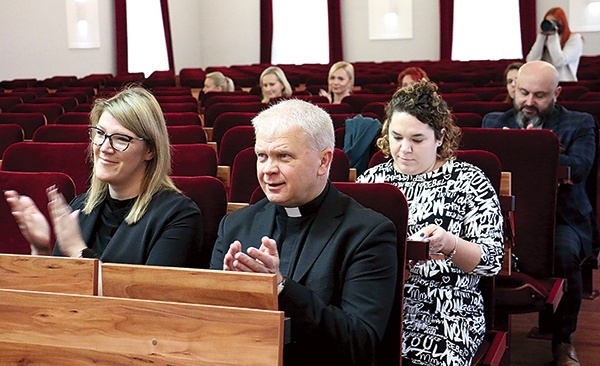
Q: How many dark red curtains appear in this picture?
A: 6